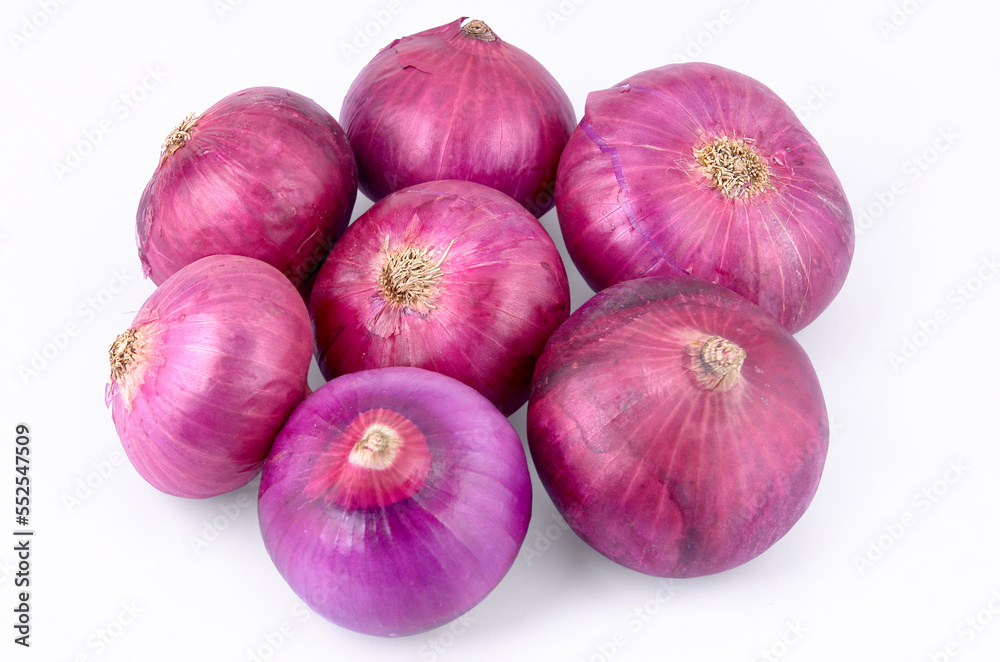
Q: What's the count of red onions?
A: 7